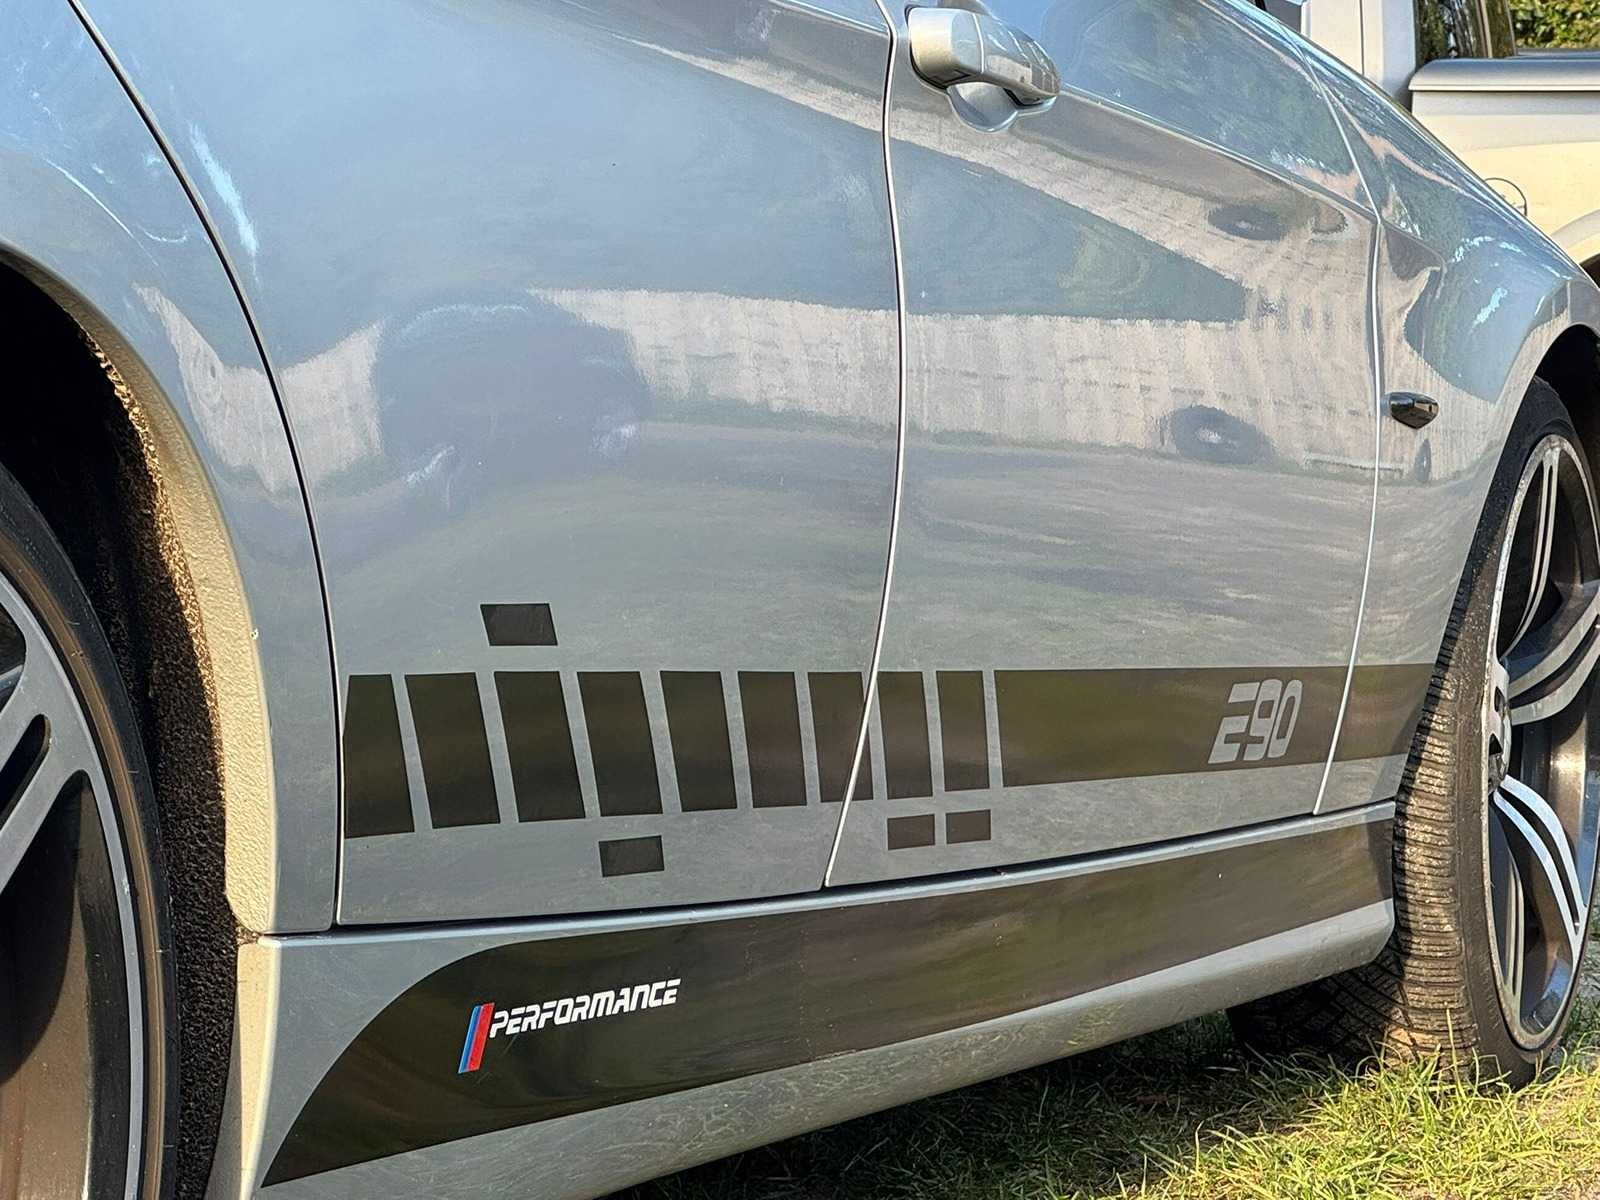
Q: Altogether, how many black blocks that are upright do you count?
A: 9